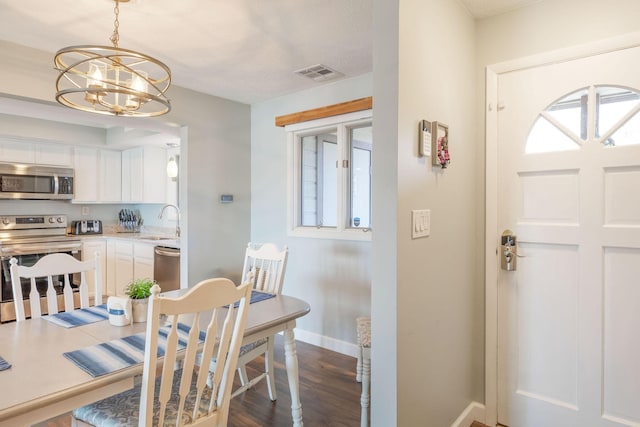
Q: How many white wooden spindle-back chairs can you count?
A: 3